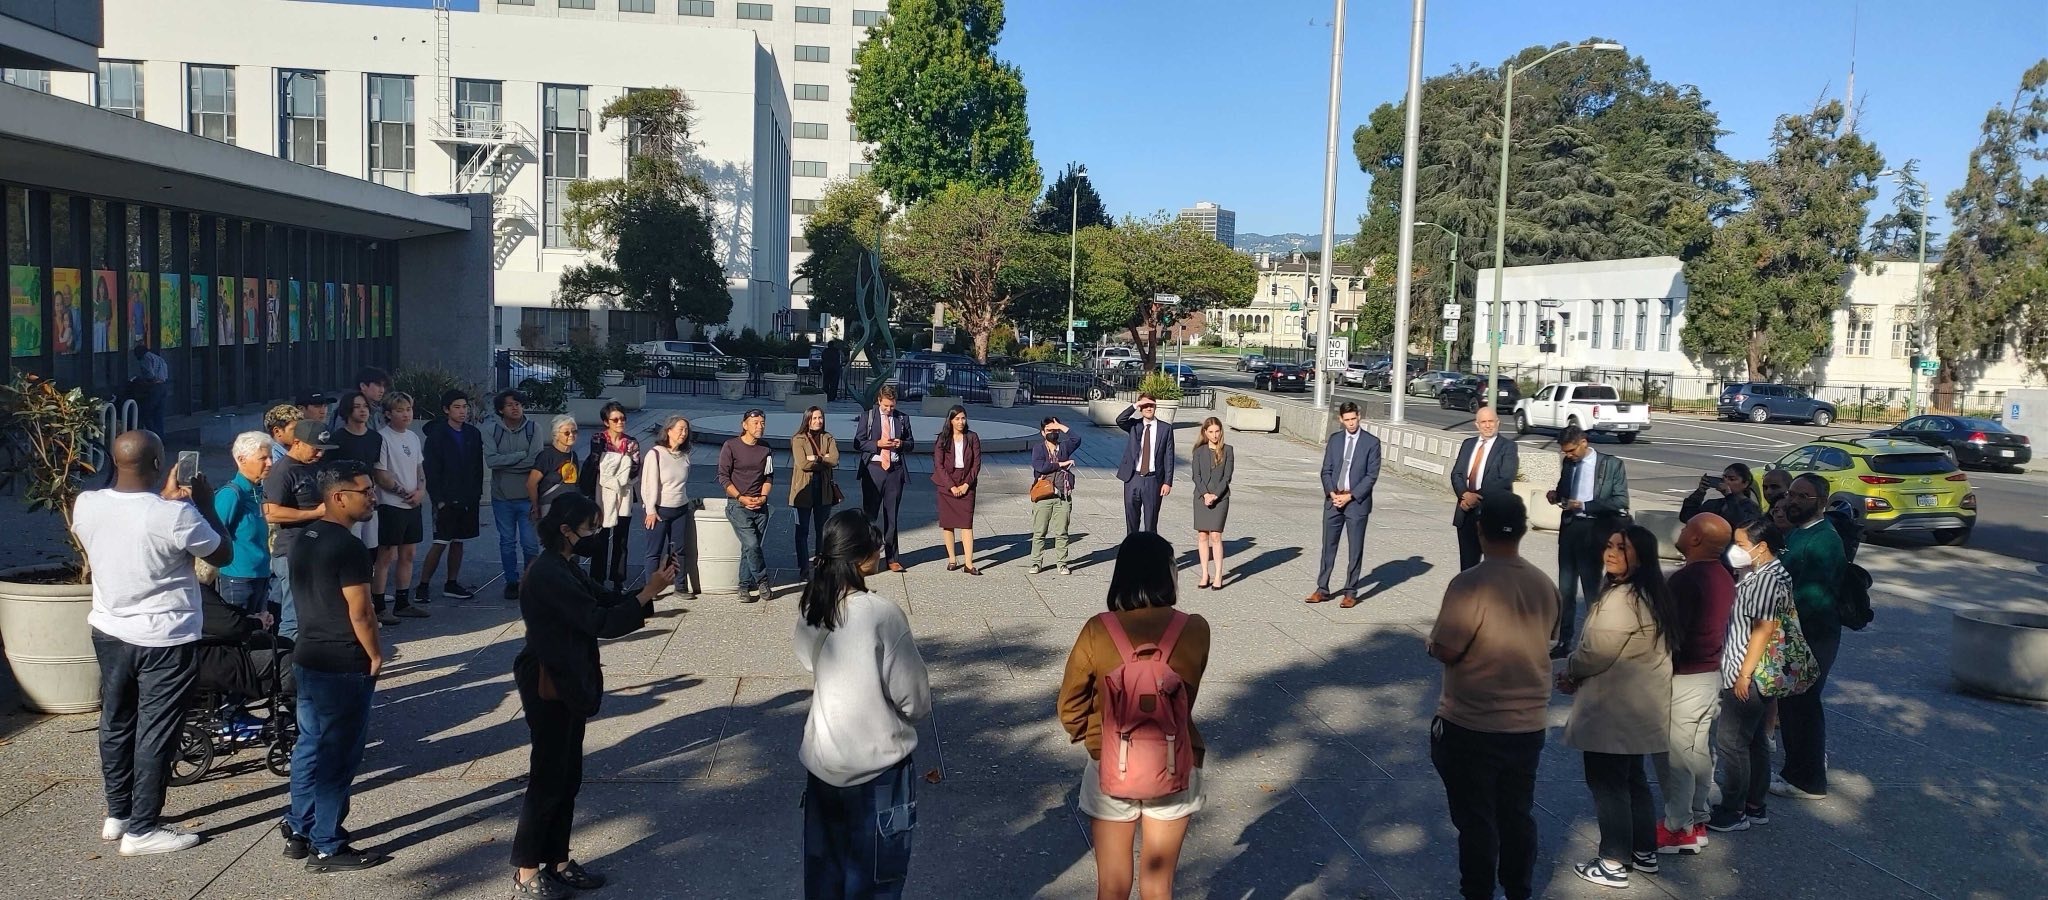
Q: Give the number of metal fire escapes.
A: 1